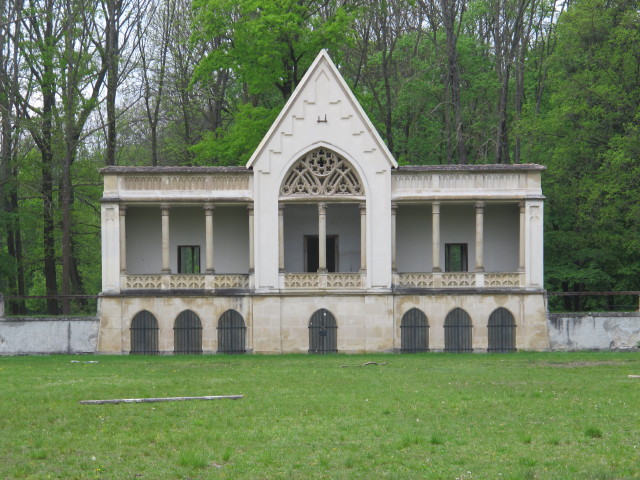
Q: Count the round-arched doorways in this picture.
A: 7